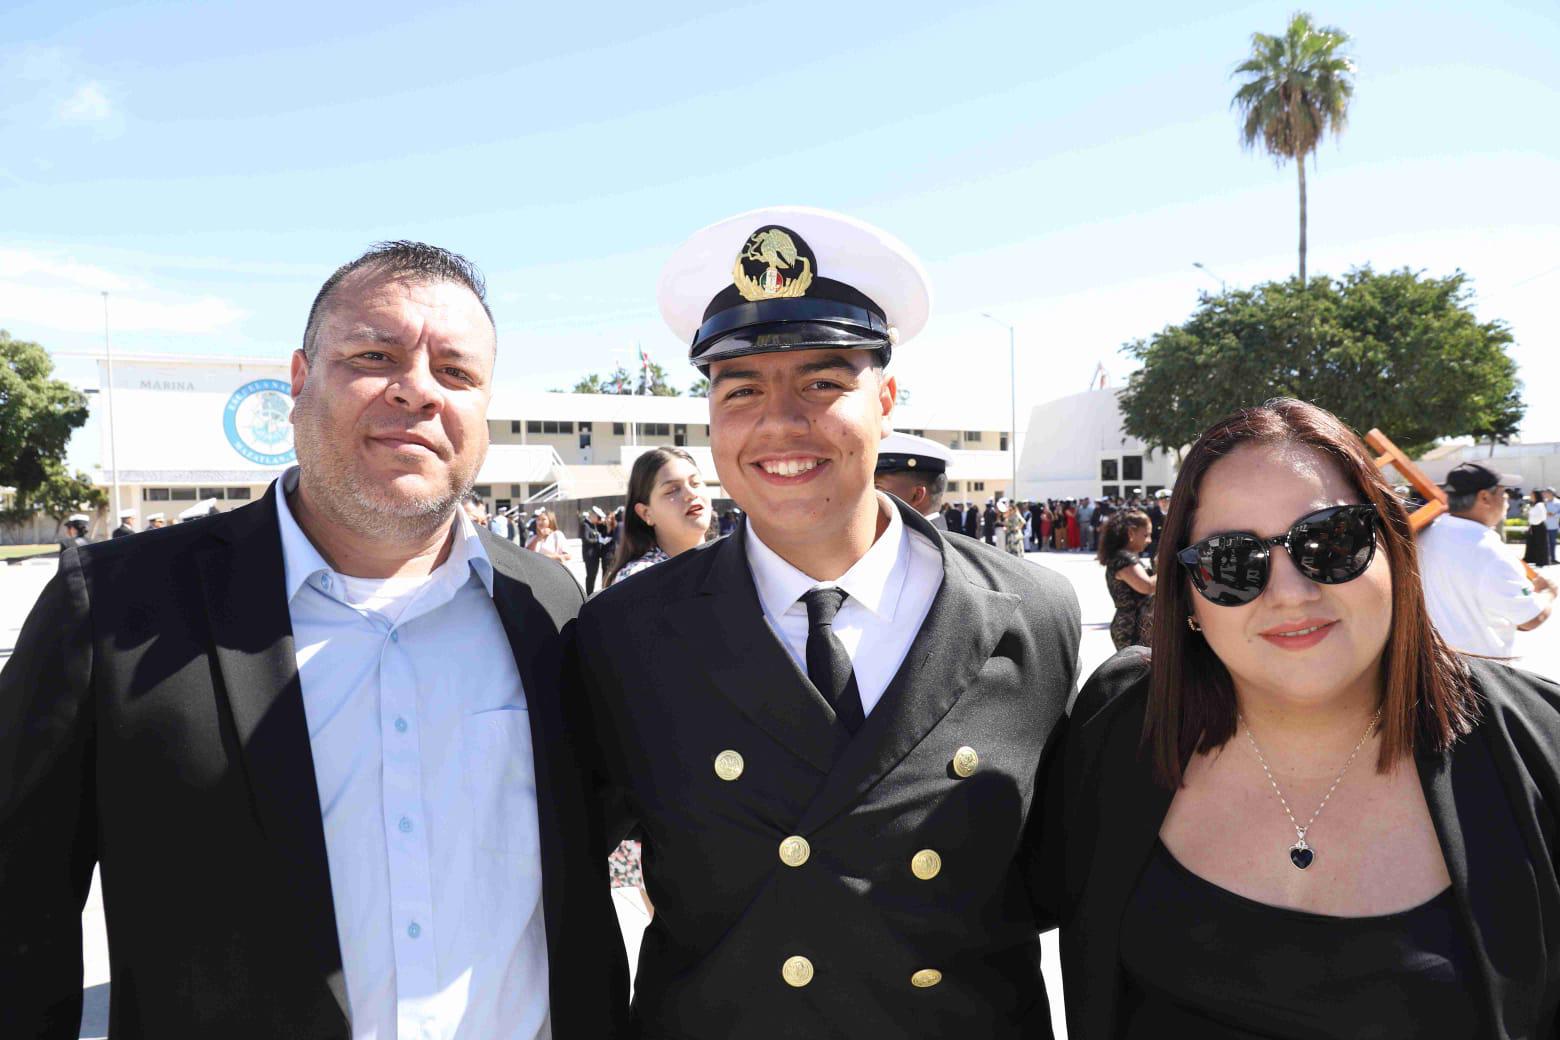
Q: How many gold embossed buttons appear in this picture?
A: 6